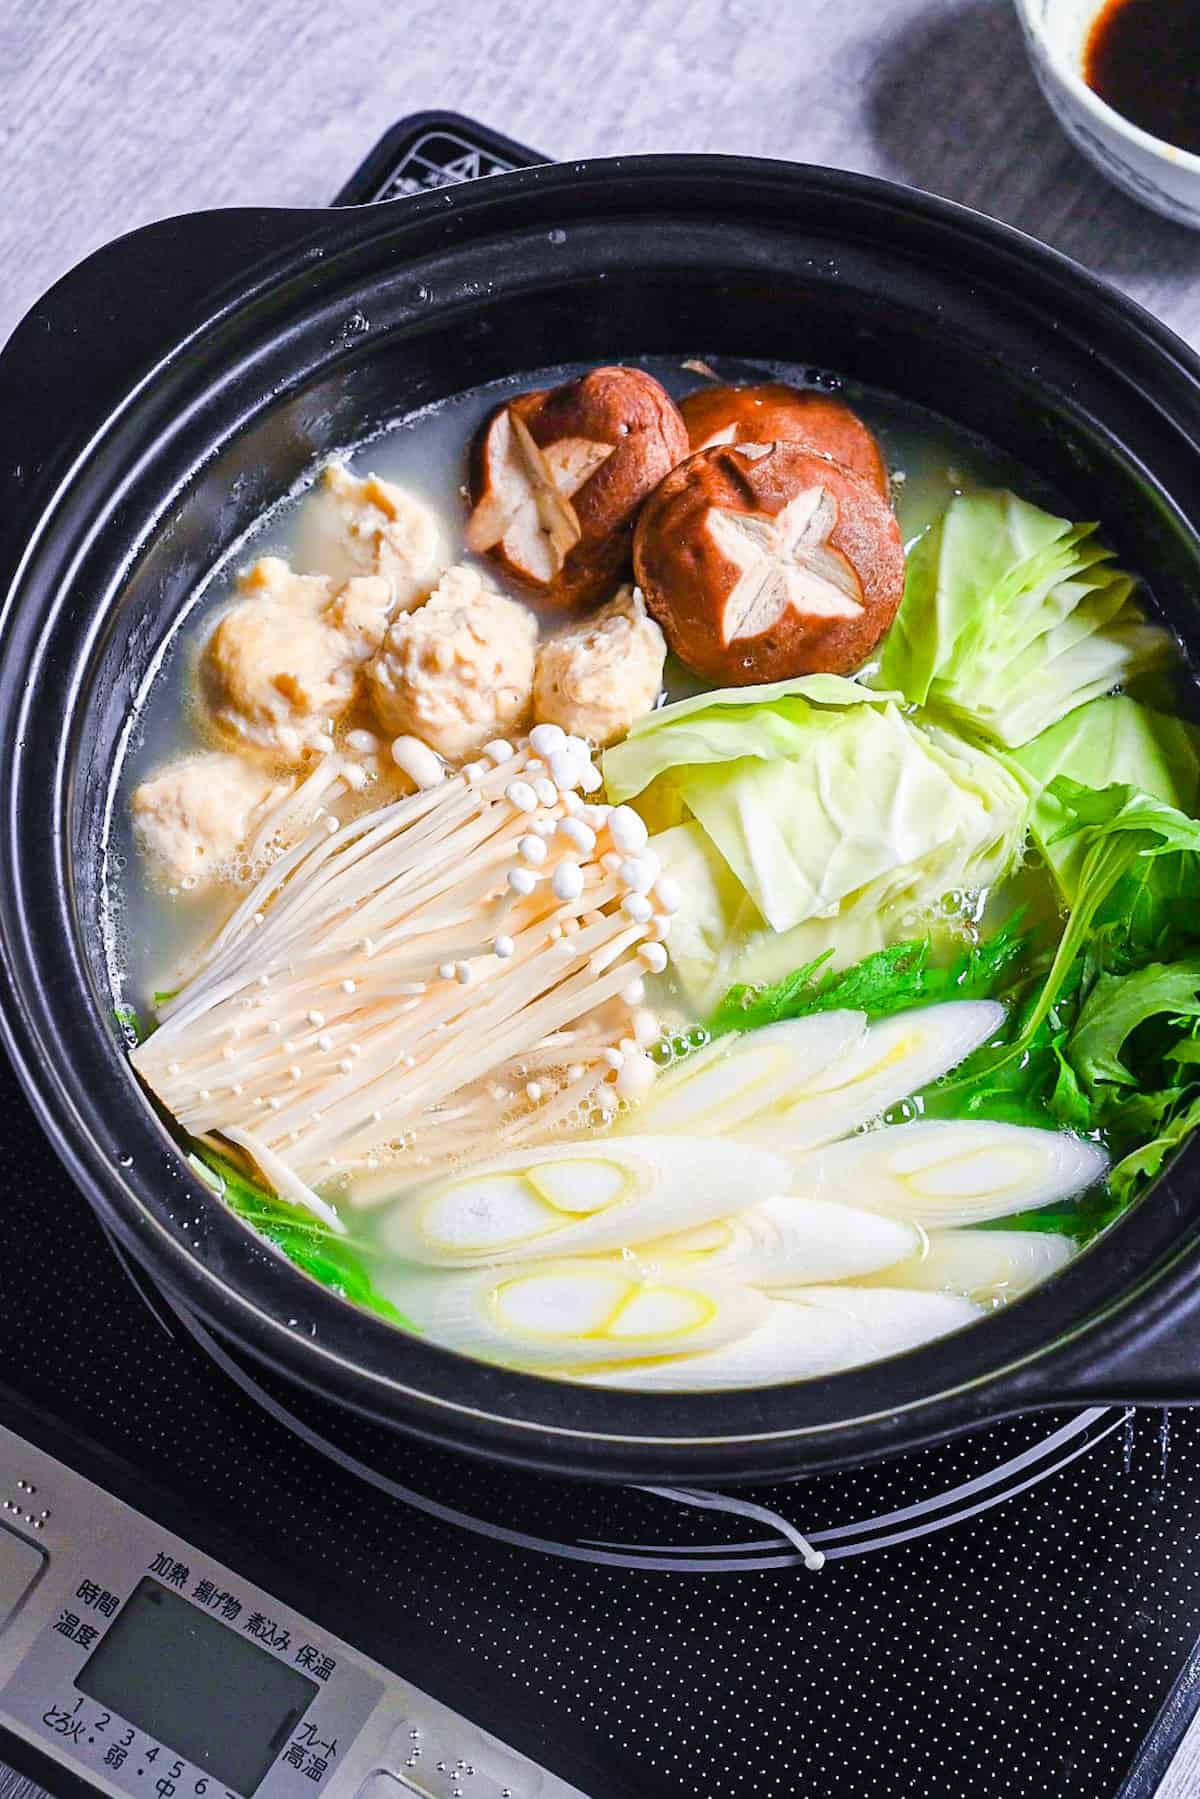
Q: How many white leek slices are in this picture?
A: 8